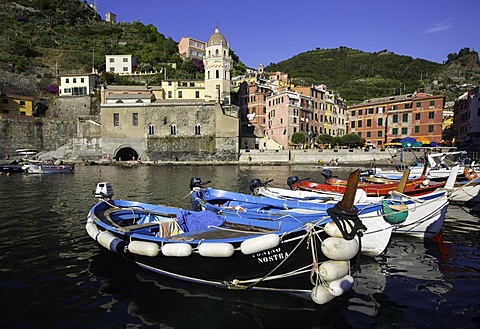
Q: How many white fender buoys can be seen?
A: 11